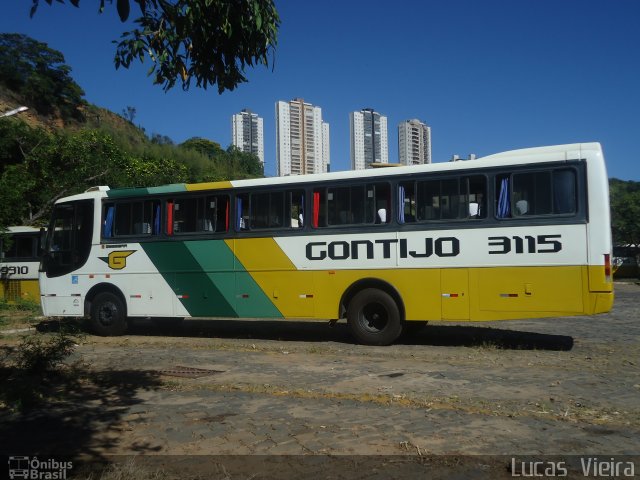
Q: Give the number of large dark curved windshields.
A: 1